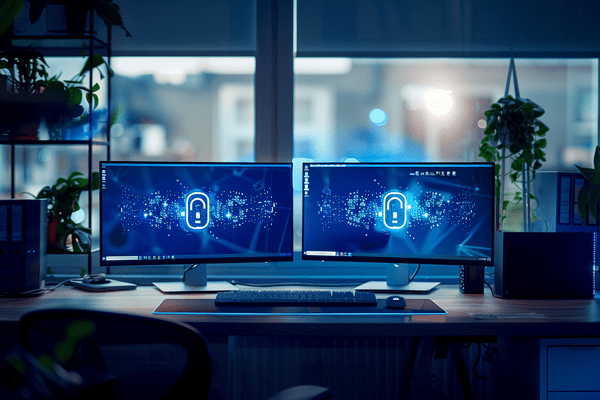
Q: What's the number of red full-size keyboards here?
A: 0